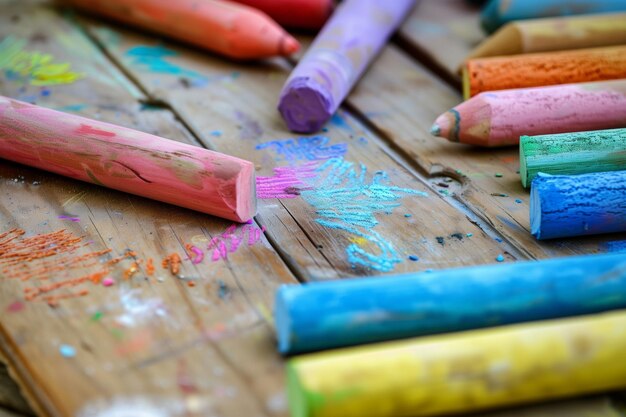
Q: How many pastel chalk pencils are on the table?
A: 12